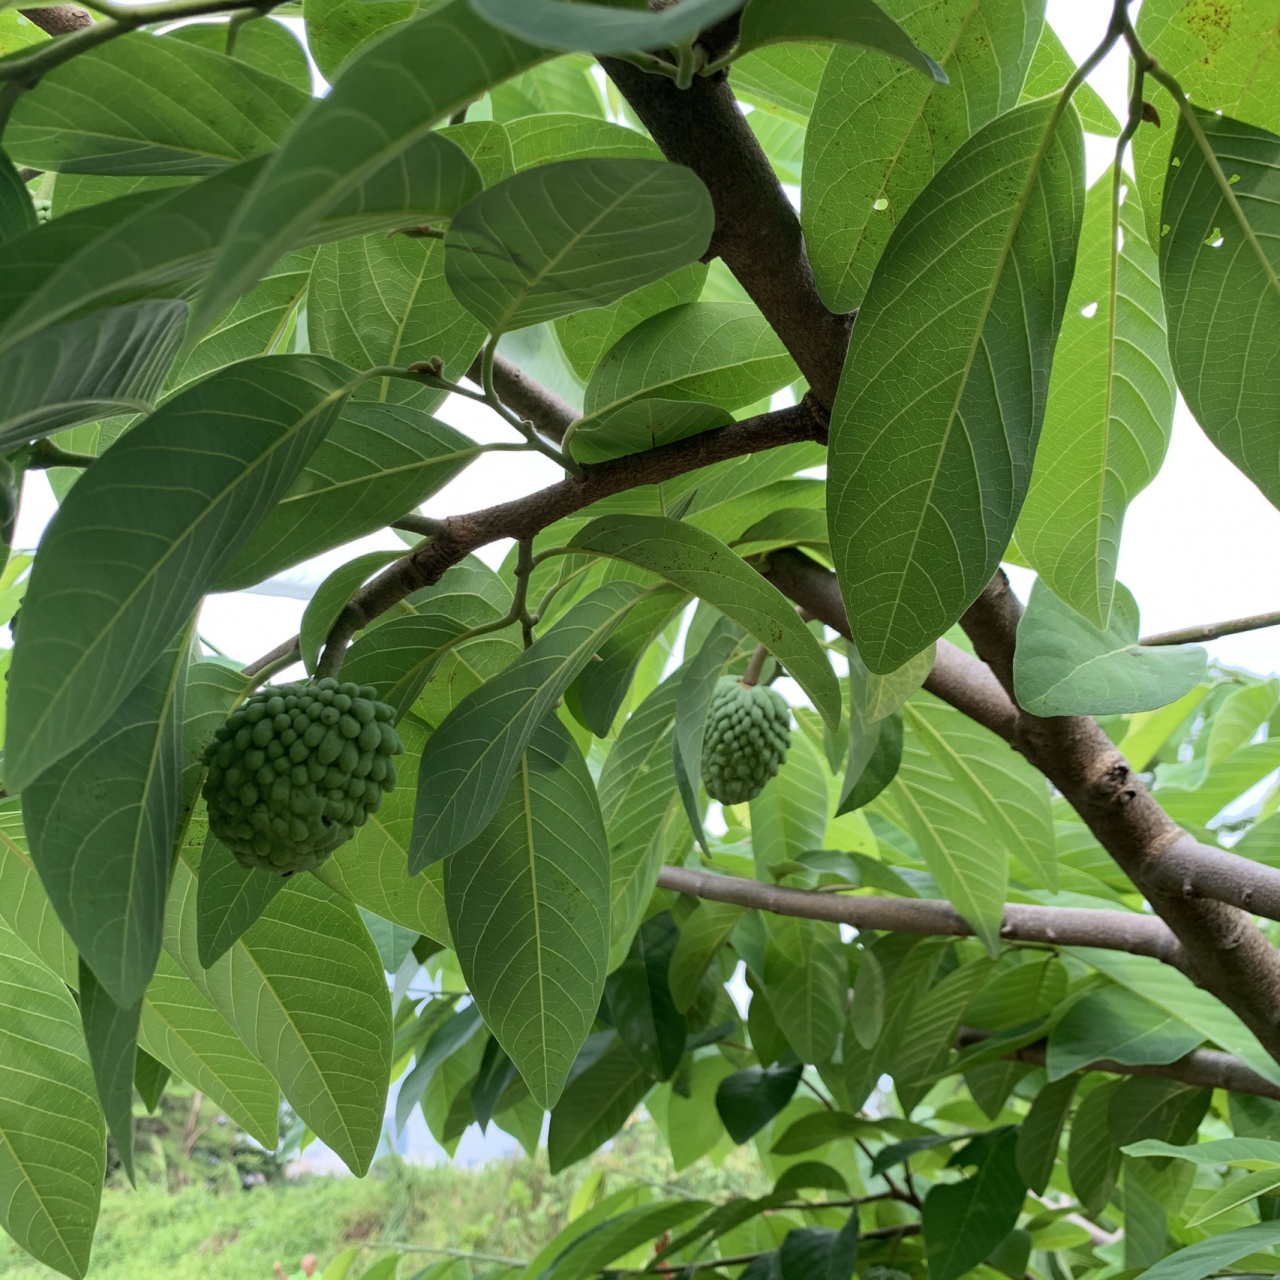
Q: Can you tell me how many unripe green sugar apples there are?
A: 2